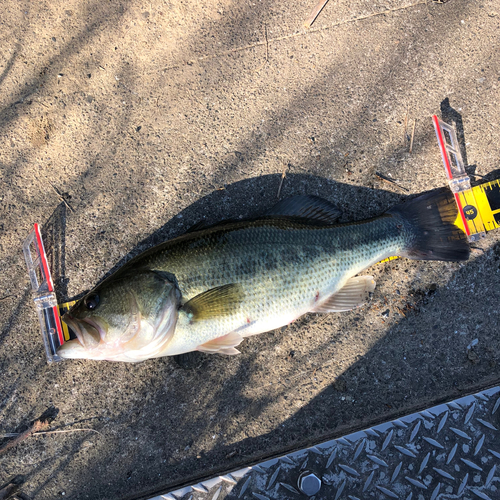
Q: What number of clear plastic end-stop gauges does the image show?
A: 2